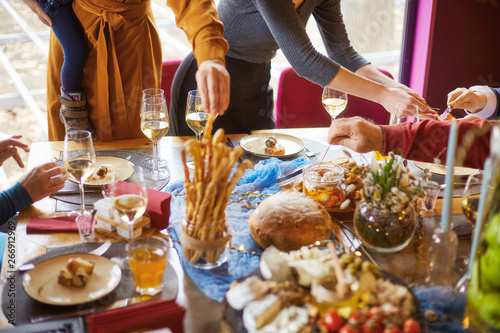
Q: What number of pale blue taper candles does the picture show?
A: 2